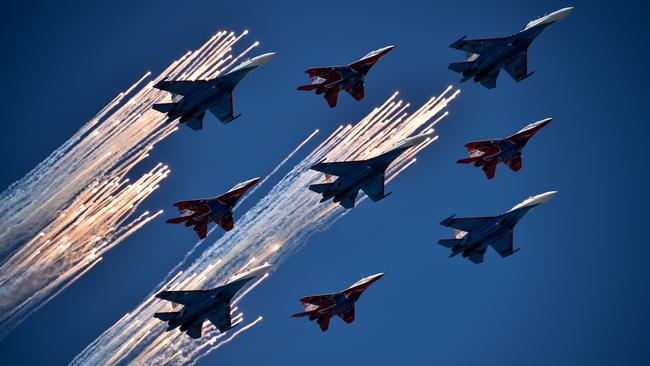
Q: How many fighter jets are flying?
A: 9